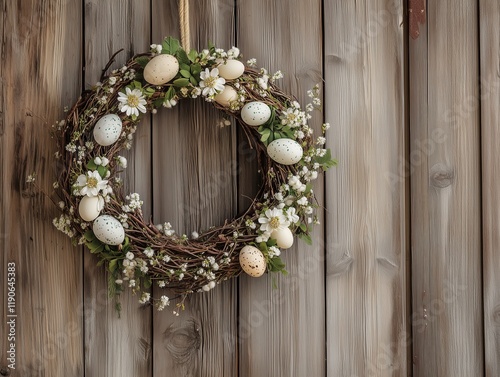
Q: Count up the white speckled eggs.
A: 4